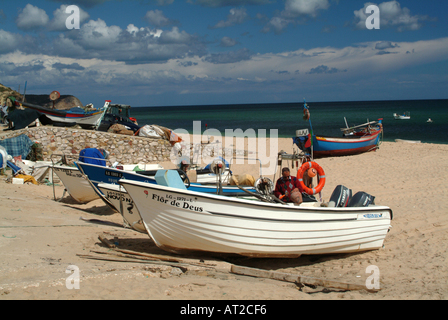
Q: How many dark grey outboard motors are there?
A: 2